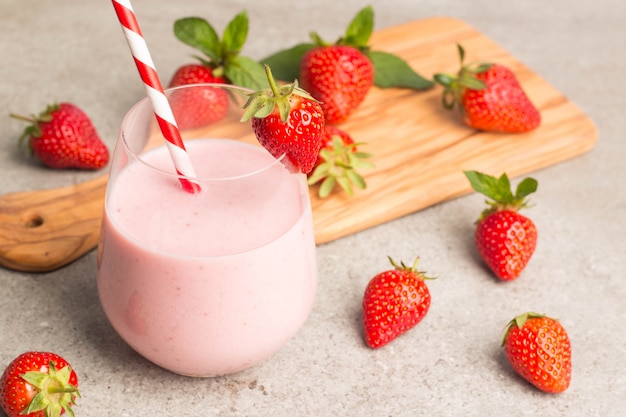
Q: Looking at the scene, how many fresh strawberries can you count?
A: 10